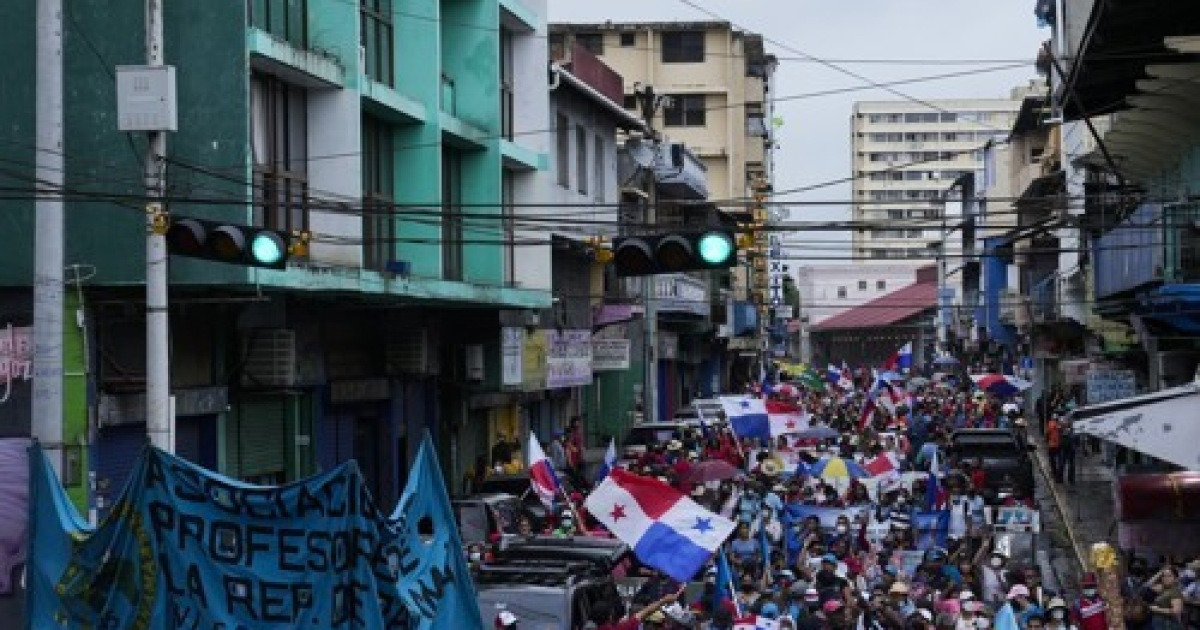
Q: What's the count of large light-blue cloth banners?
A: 1